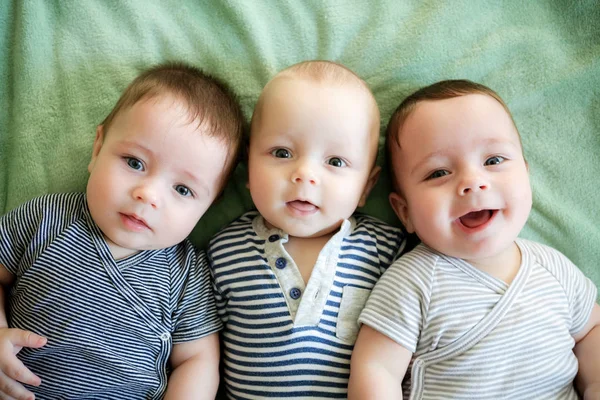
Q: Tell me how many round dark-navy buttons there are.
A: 3